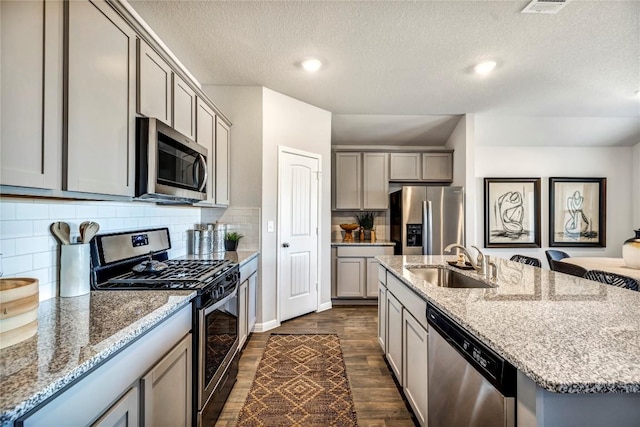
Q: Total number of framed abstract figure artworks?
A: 2